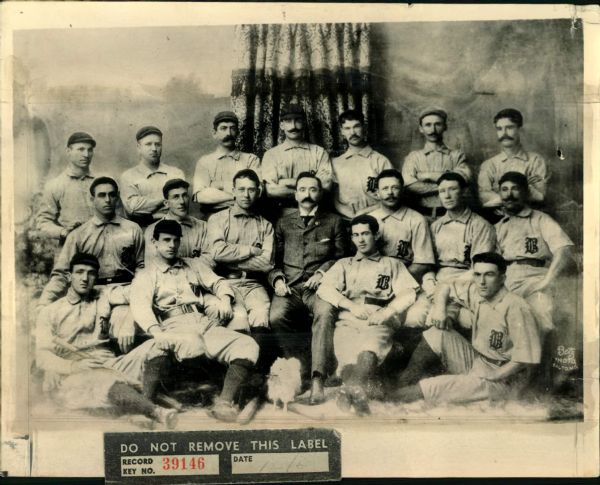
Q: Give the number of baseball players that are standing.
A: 7